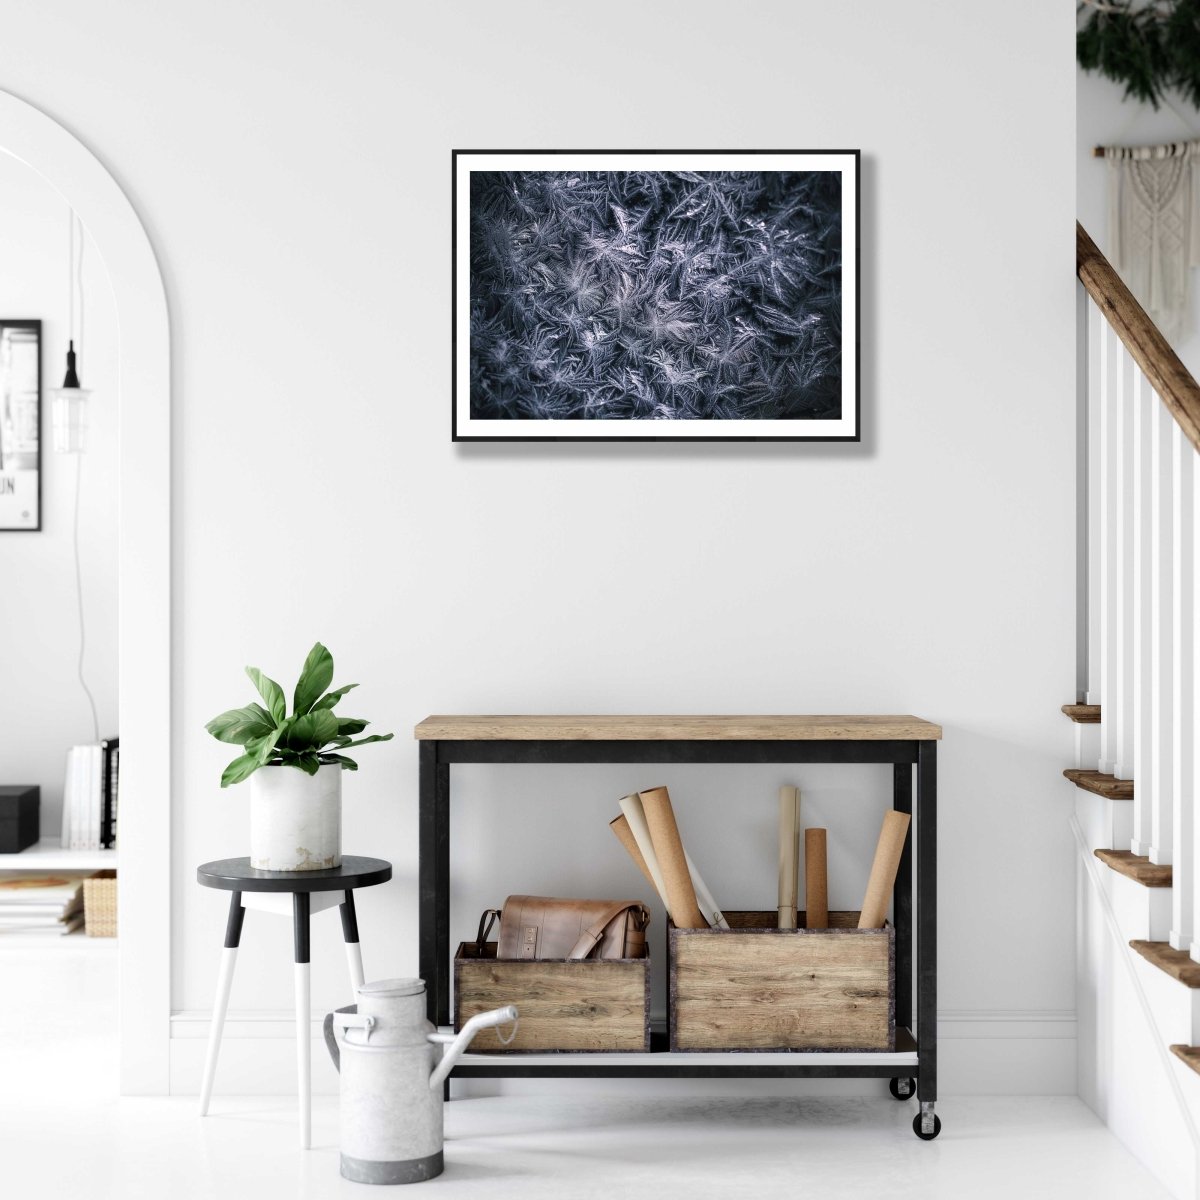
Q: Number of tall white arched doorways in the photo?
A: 1